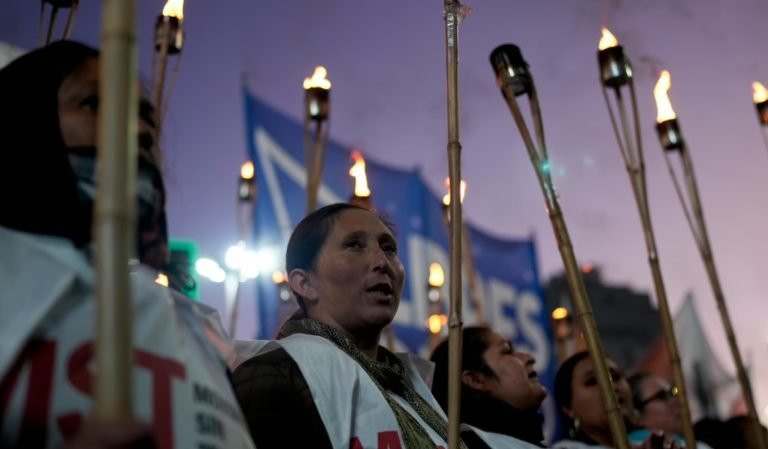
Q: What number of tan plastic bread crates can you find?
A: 0